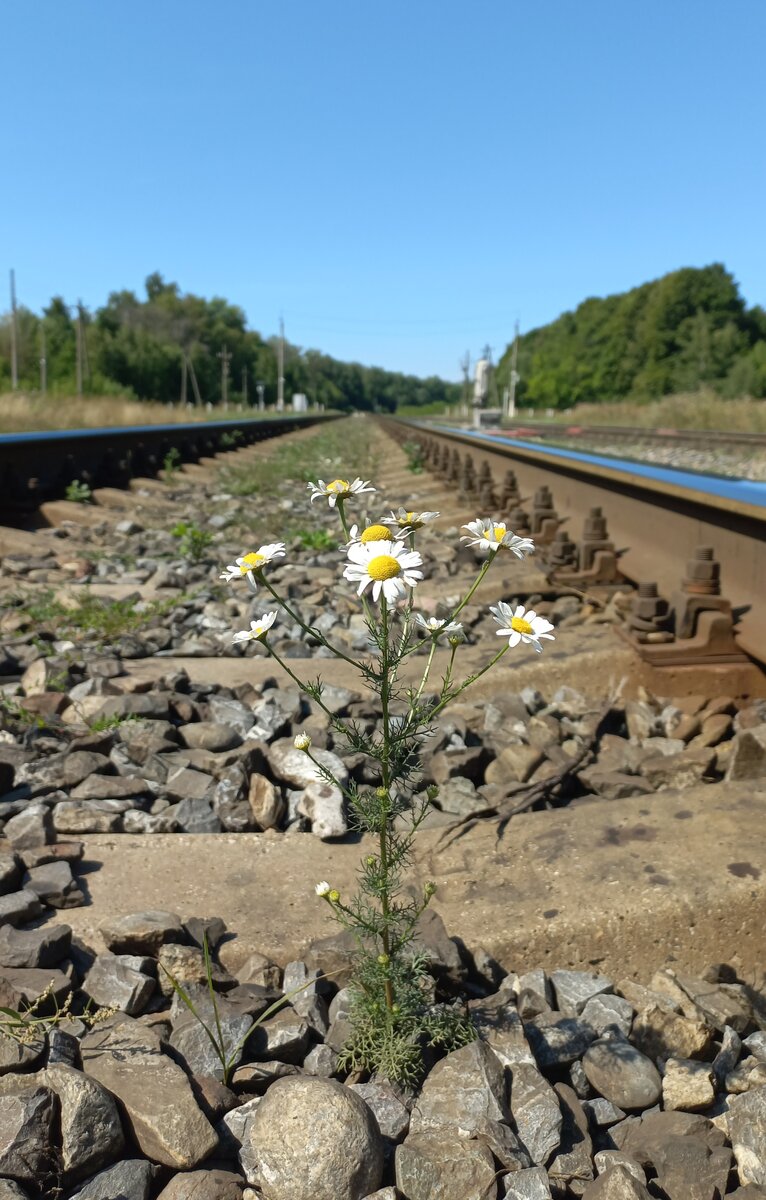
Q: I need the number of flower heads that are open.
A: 9